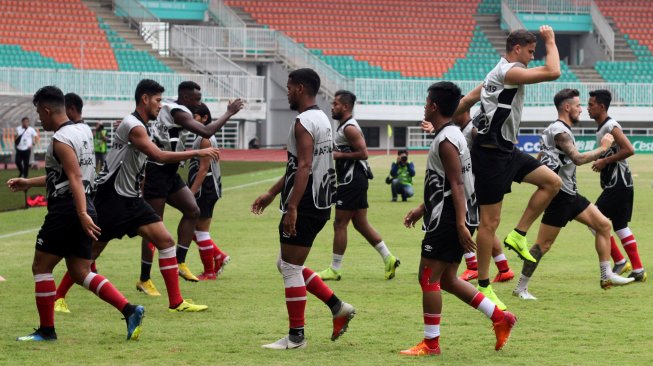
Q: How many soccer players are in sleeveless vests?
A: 12